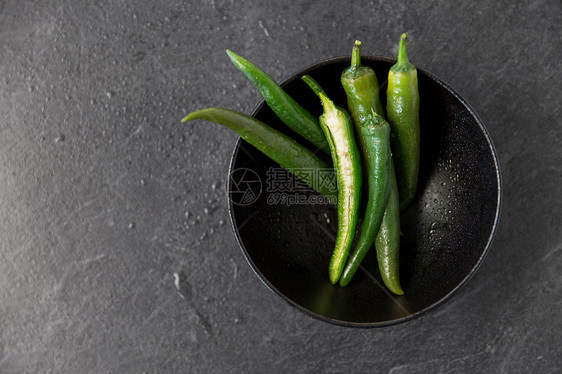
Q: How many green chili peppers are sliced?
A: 1